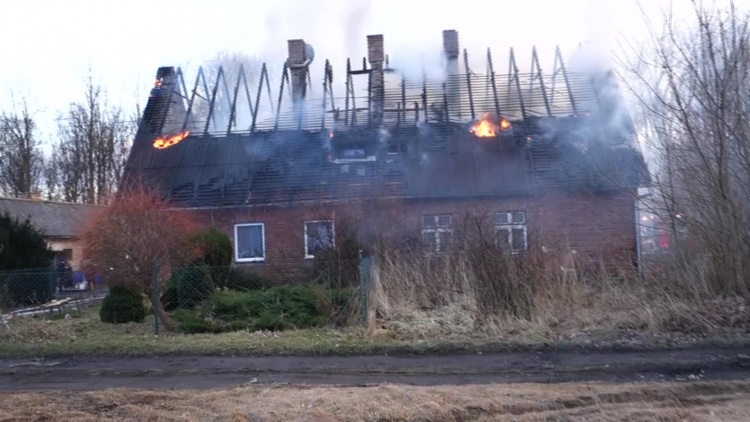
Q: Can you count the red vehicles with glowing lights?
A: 1